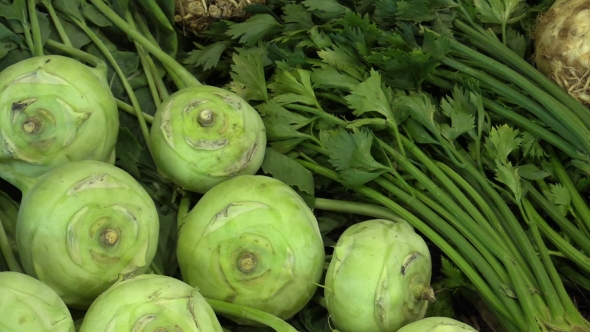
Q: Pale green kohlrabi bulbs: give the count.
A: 8